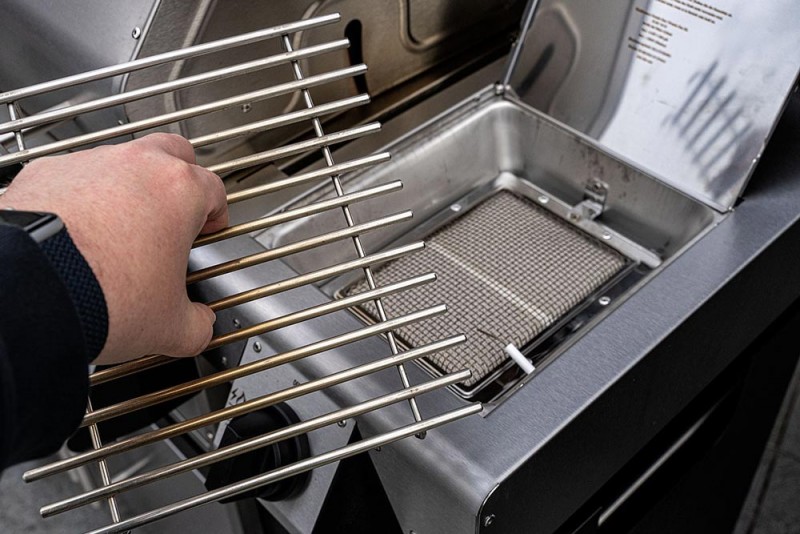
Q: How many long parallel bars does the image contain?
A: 14